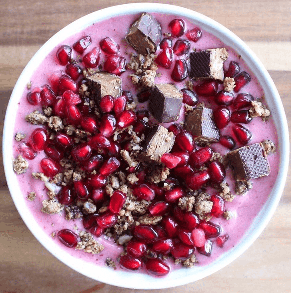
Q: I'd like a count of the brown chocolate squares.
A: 7